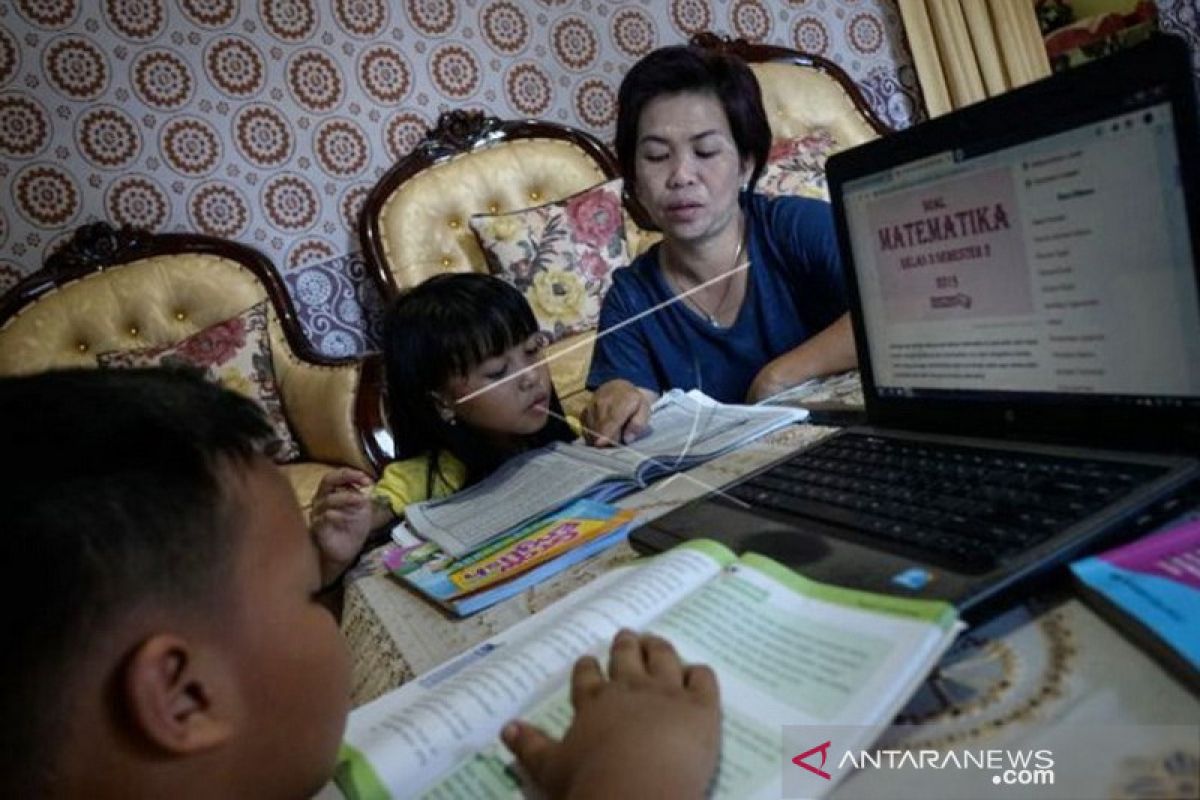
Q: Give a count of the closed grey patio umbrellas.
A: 0